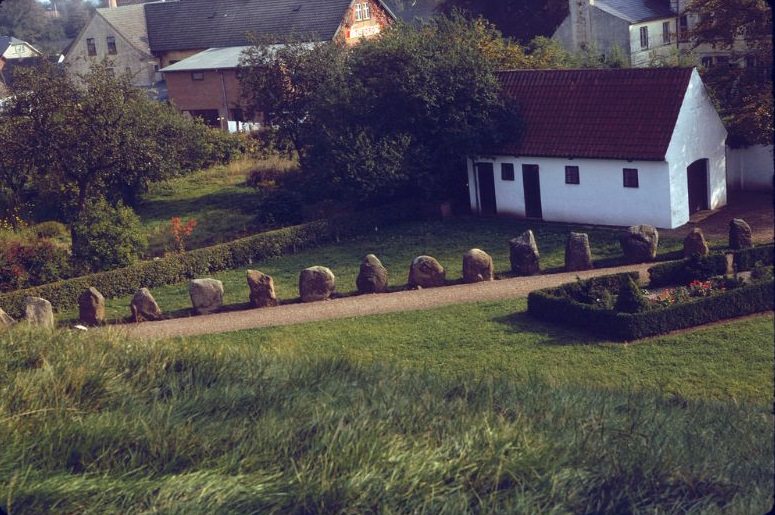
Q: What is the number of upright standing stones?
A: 15